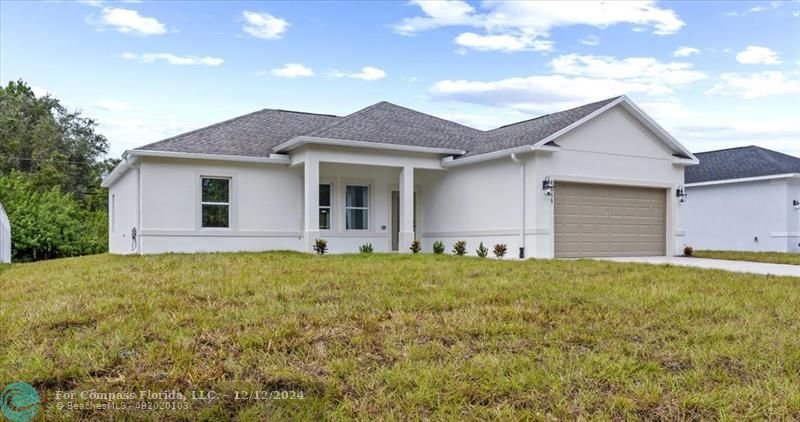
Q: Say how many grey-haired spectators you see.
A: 0